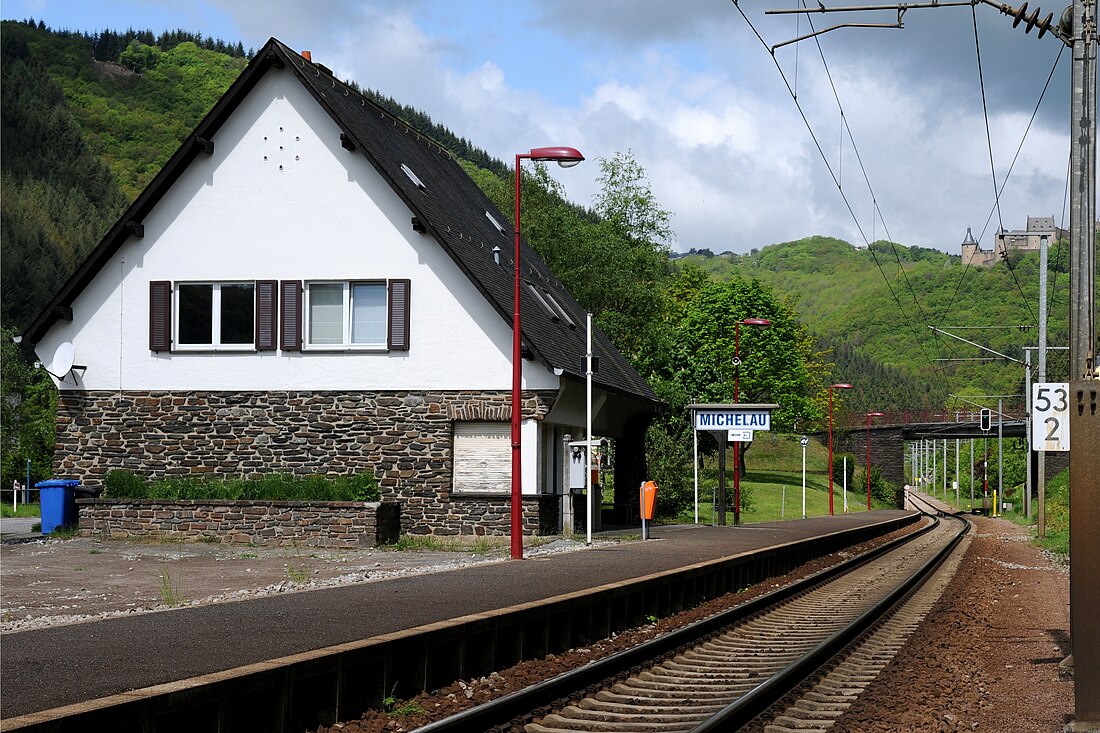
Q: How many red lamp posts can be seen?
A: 4